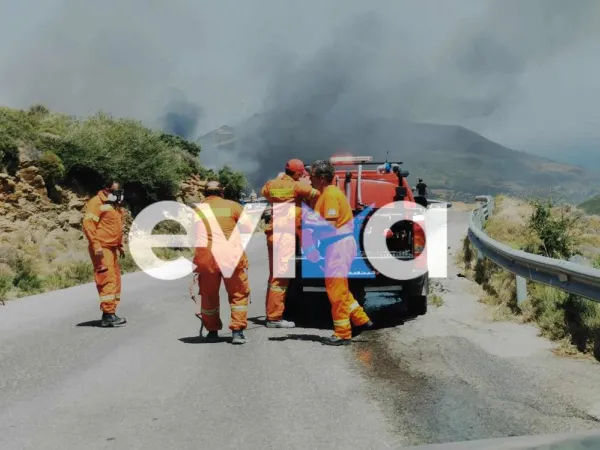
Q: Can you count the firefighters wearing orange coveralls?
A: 4